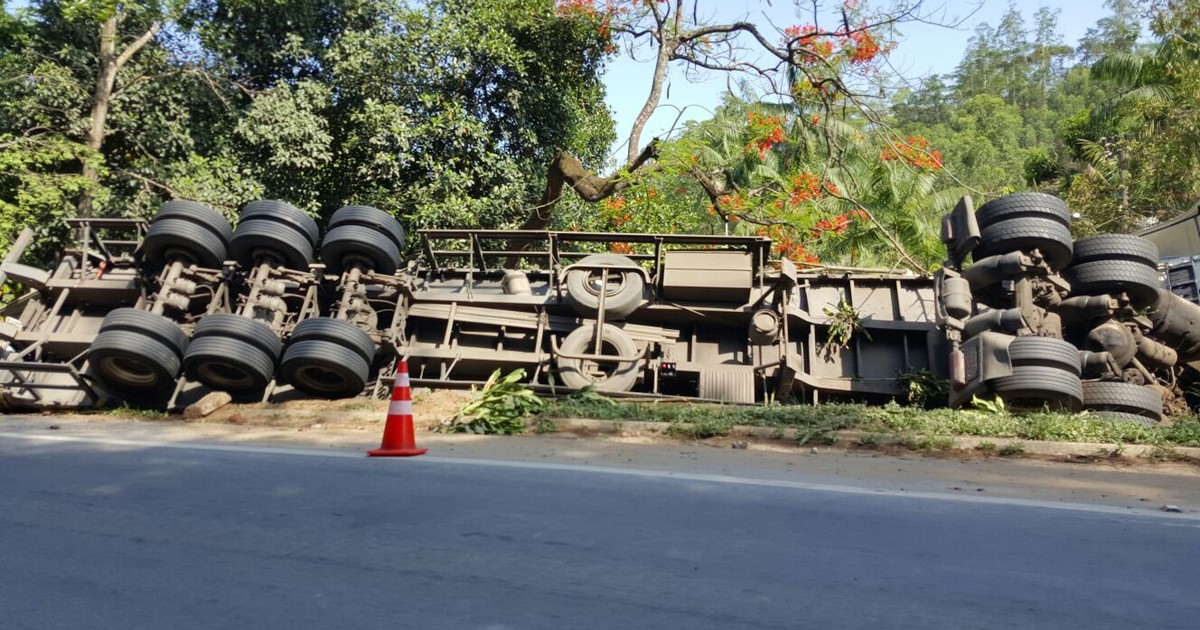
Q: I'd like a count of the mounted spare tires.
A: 2